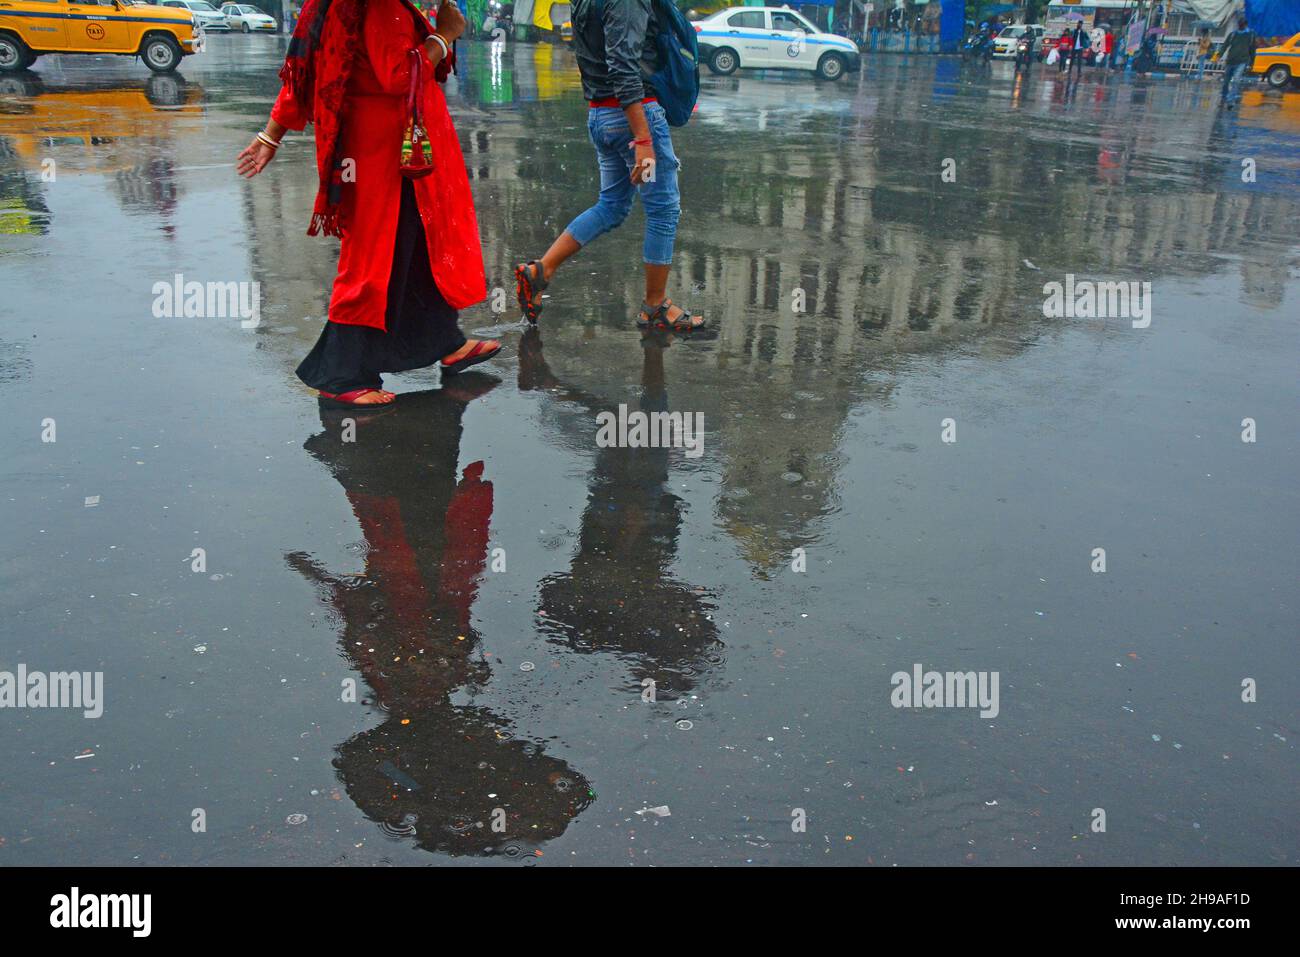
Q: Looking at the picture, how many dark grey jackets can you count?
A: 1